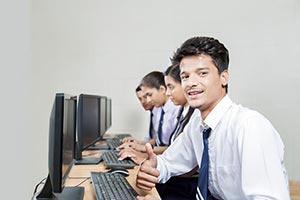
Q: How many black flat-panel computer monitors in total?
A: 4